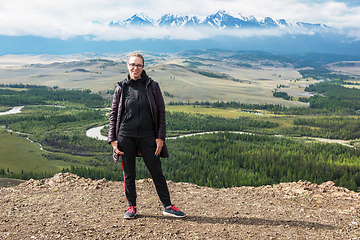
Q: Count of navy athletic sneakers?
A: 2